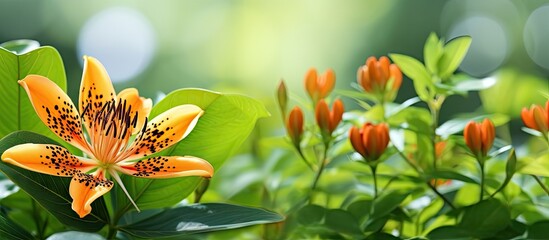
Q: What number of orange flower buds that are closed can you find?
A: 7